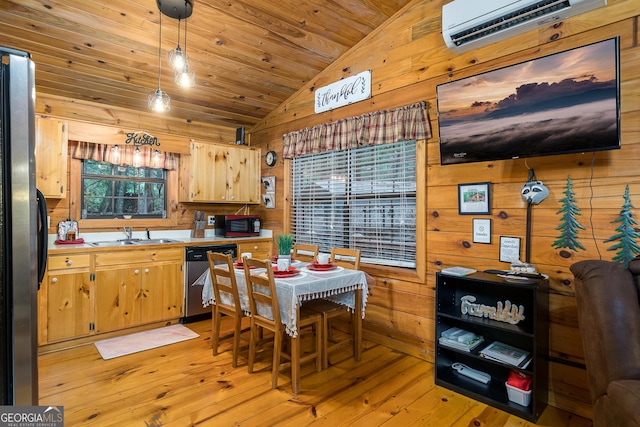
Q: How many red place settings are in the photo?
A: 4